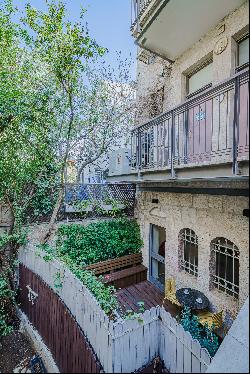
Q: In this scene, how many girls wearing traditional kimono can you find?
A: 0